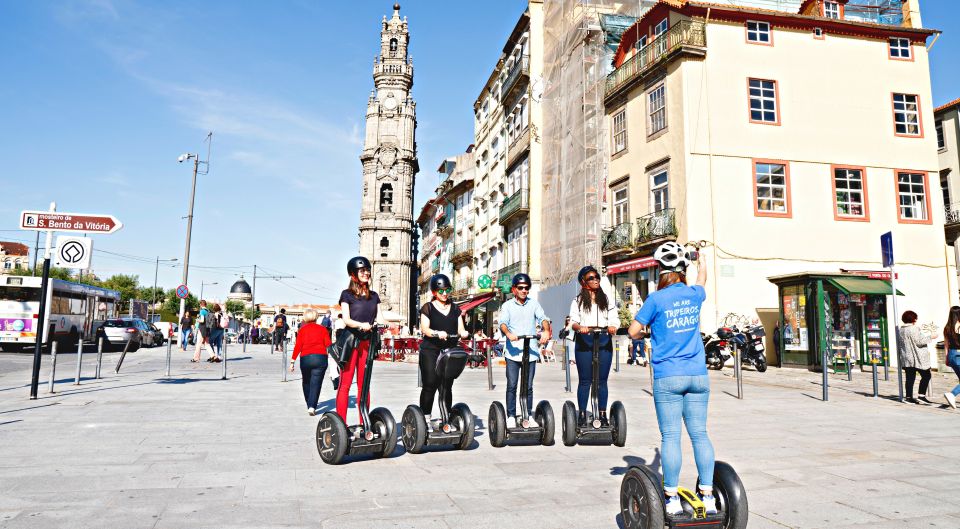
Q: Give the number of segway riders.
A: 5